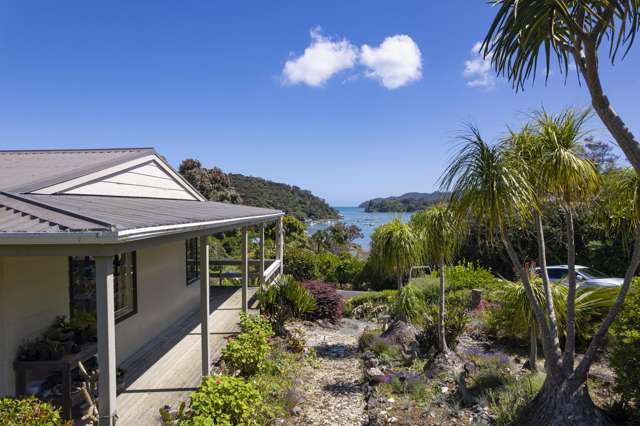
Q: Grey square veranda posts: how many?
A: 5